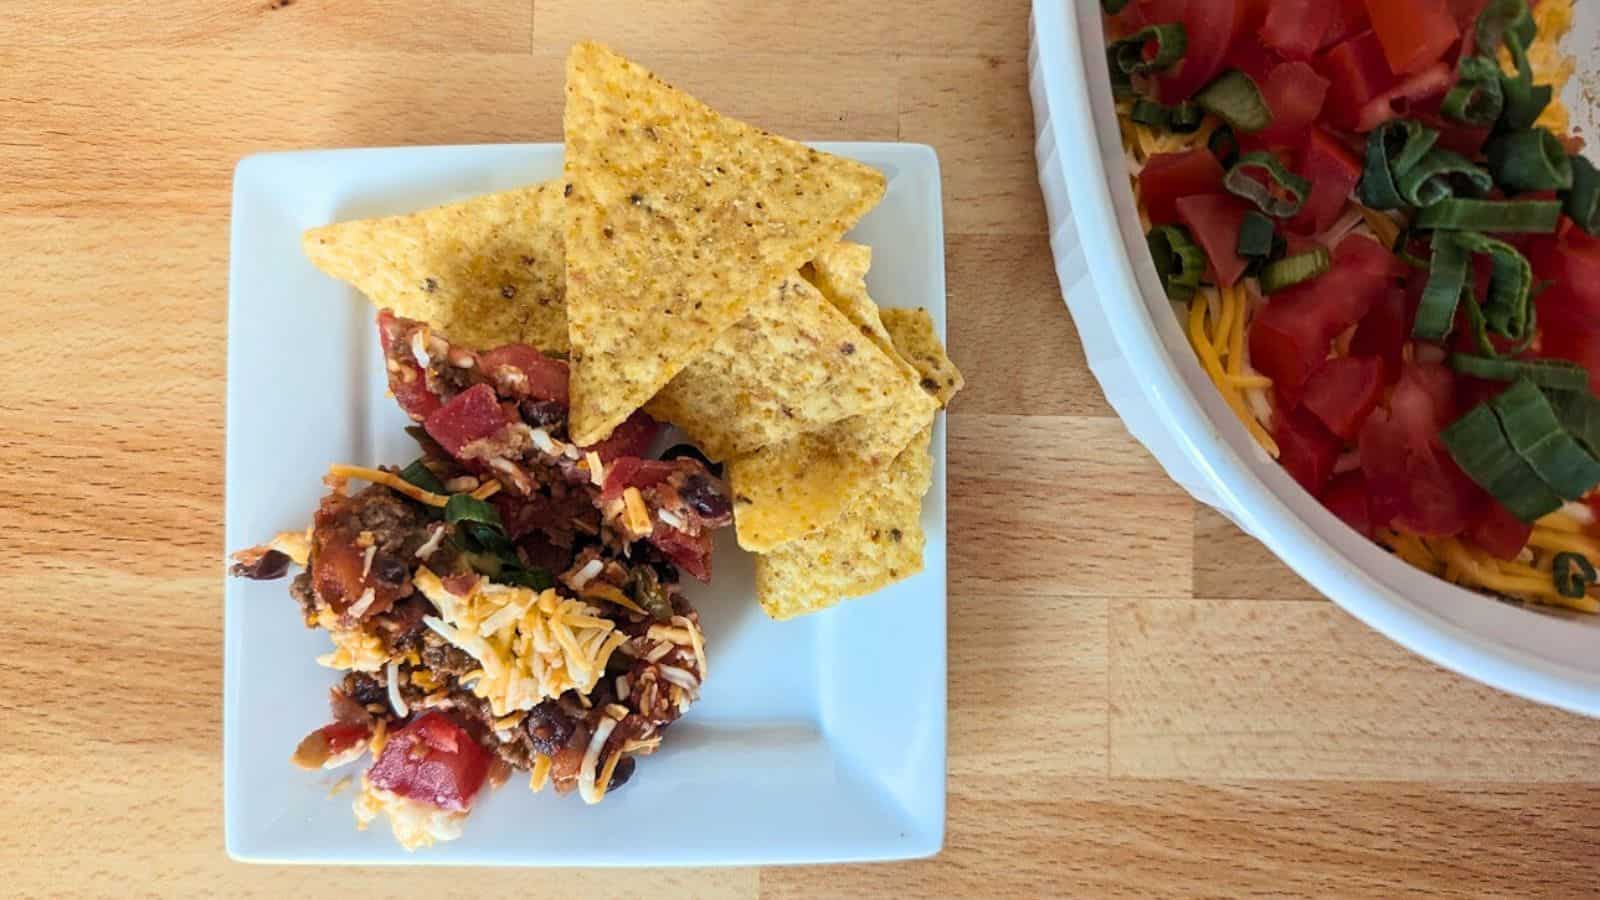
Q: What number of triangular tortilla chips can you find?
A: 2